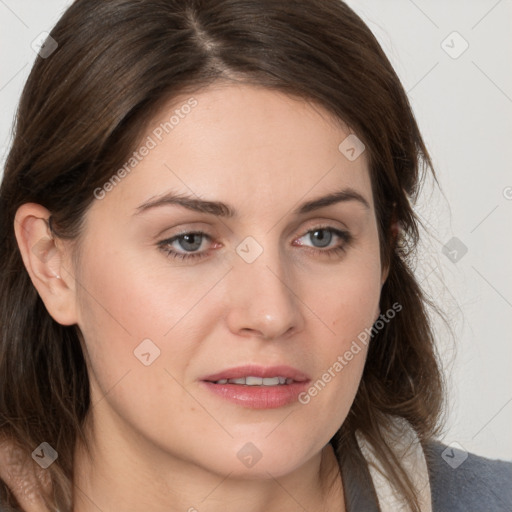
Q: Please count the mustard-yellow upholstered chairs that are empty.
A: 0